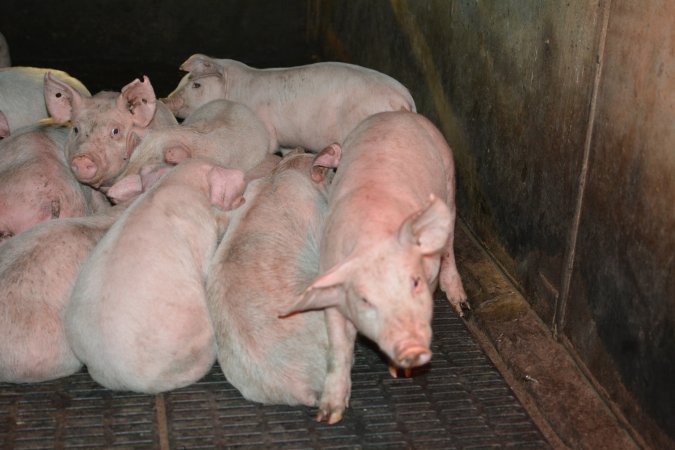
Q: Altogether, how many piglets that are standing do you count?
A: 2